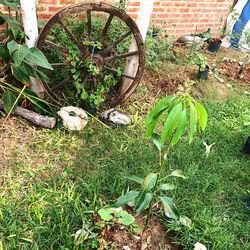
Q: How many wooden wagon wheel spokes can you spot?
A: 12